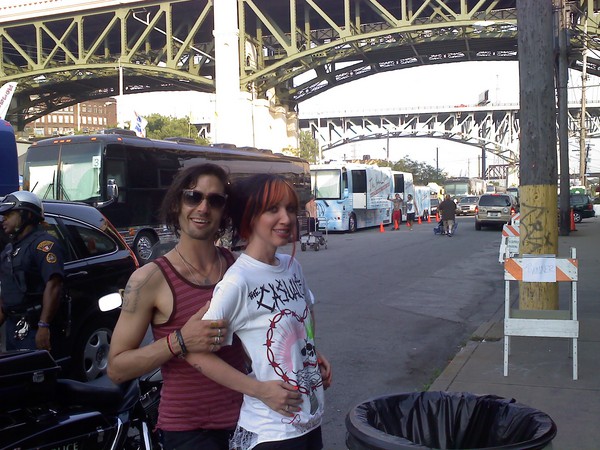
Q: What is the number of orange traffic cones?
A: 7